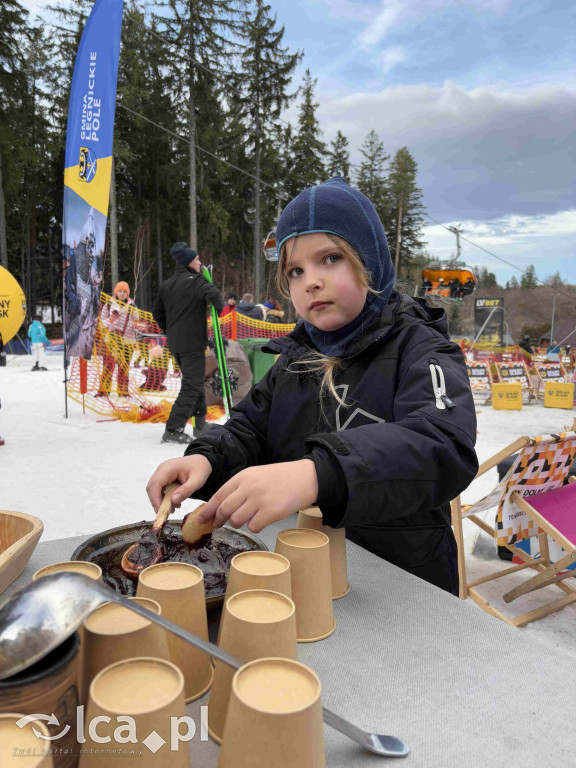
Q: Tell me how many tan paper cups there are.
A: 10